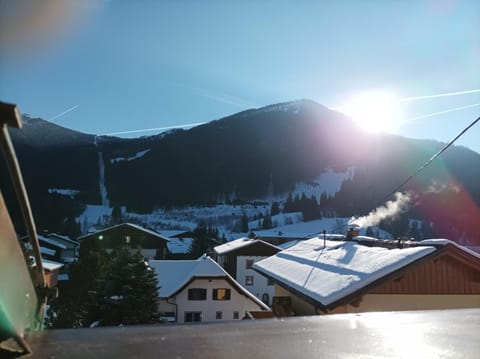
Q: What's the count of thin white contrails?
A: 4